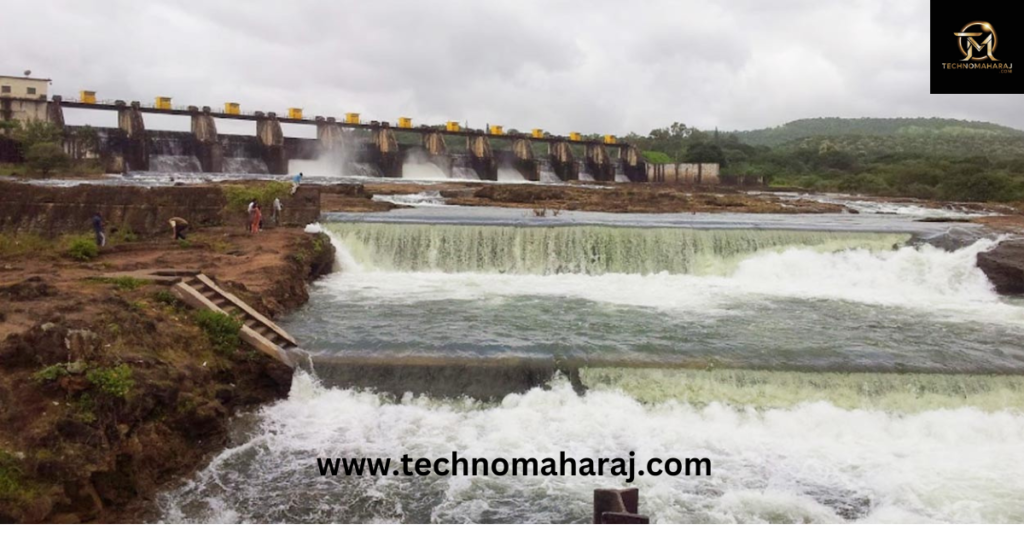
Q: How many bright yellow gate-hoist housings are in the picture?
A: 11